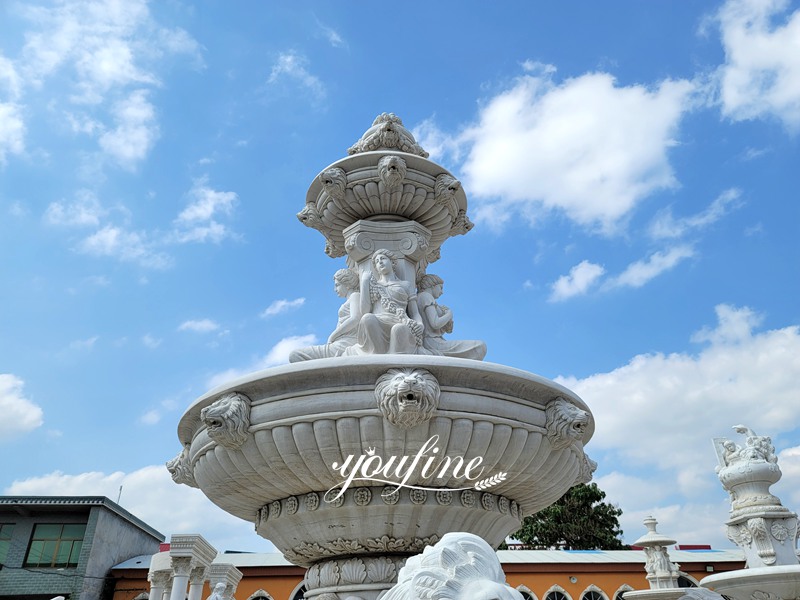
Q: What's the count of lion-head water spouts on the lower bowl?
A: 5